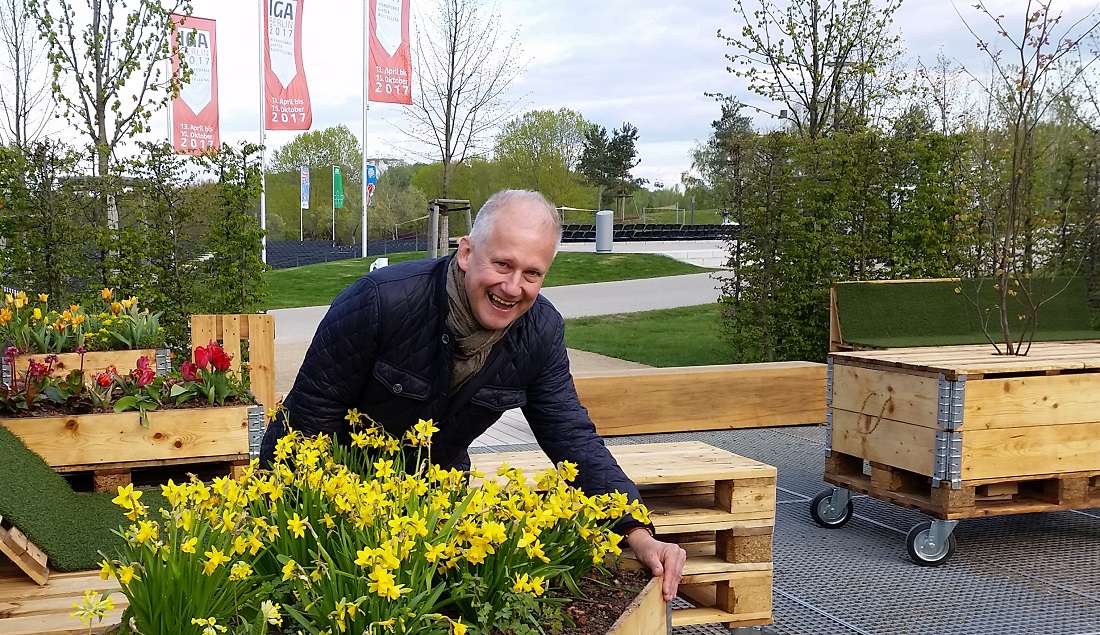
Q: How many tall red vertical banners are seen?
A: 3